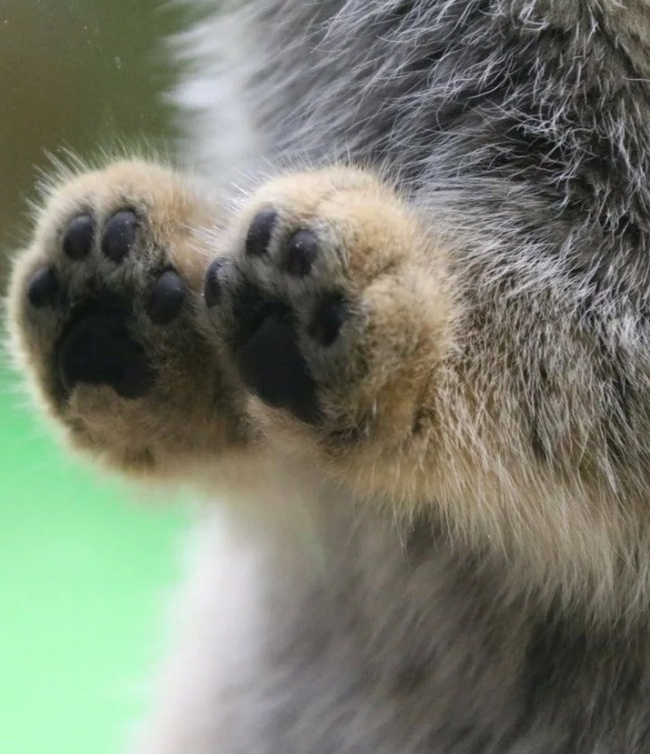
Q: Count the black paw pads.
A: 10